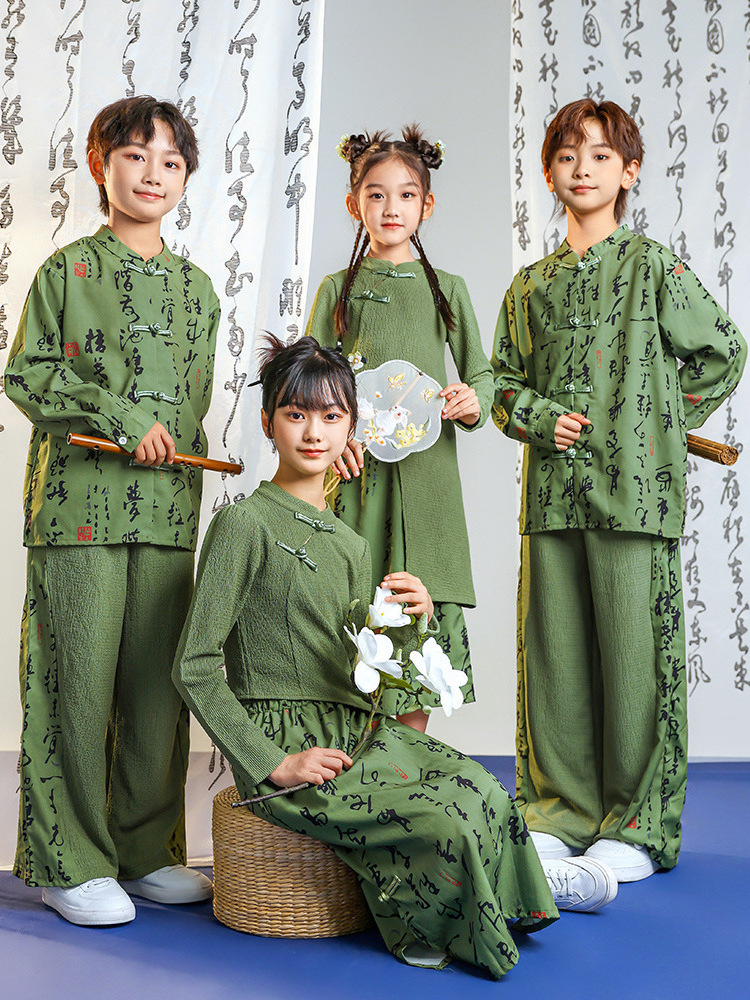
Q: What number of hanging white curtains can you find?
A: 2